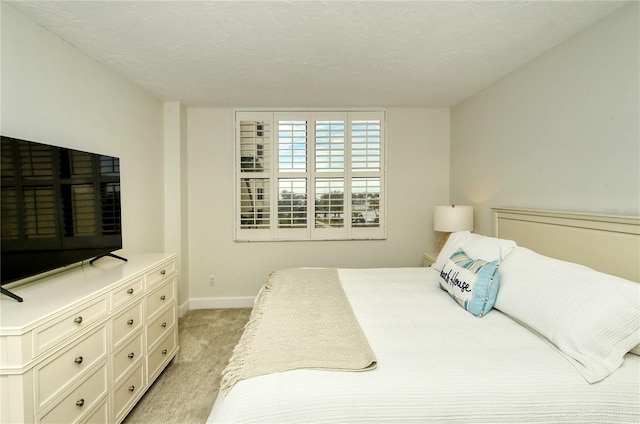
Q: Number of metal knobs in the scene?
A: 11